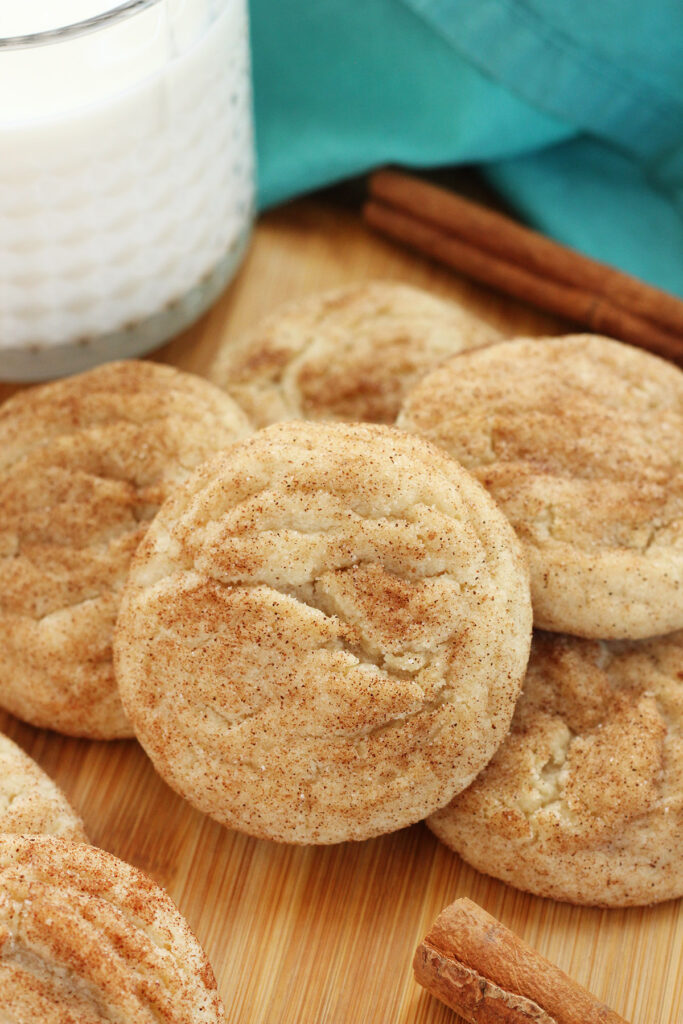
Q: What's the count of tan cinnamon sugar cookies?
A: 7